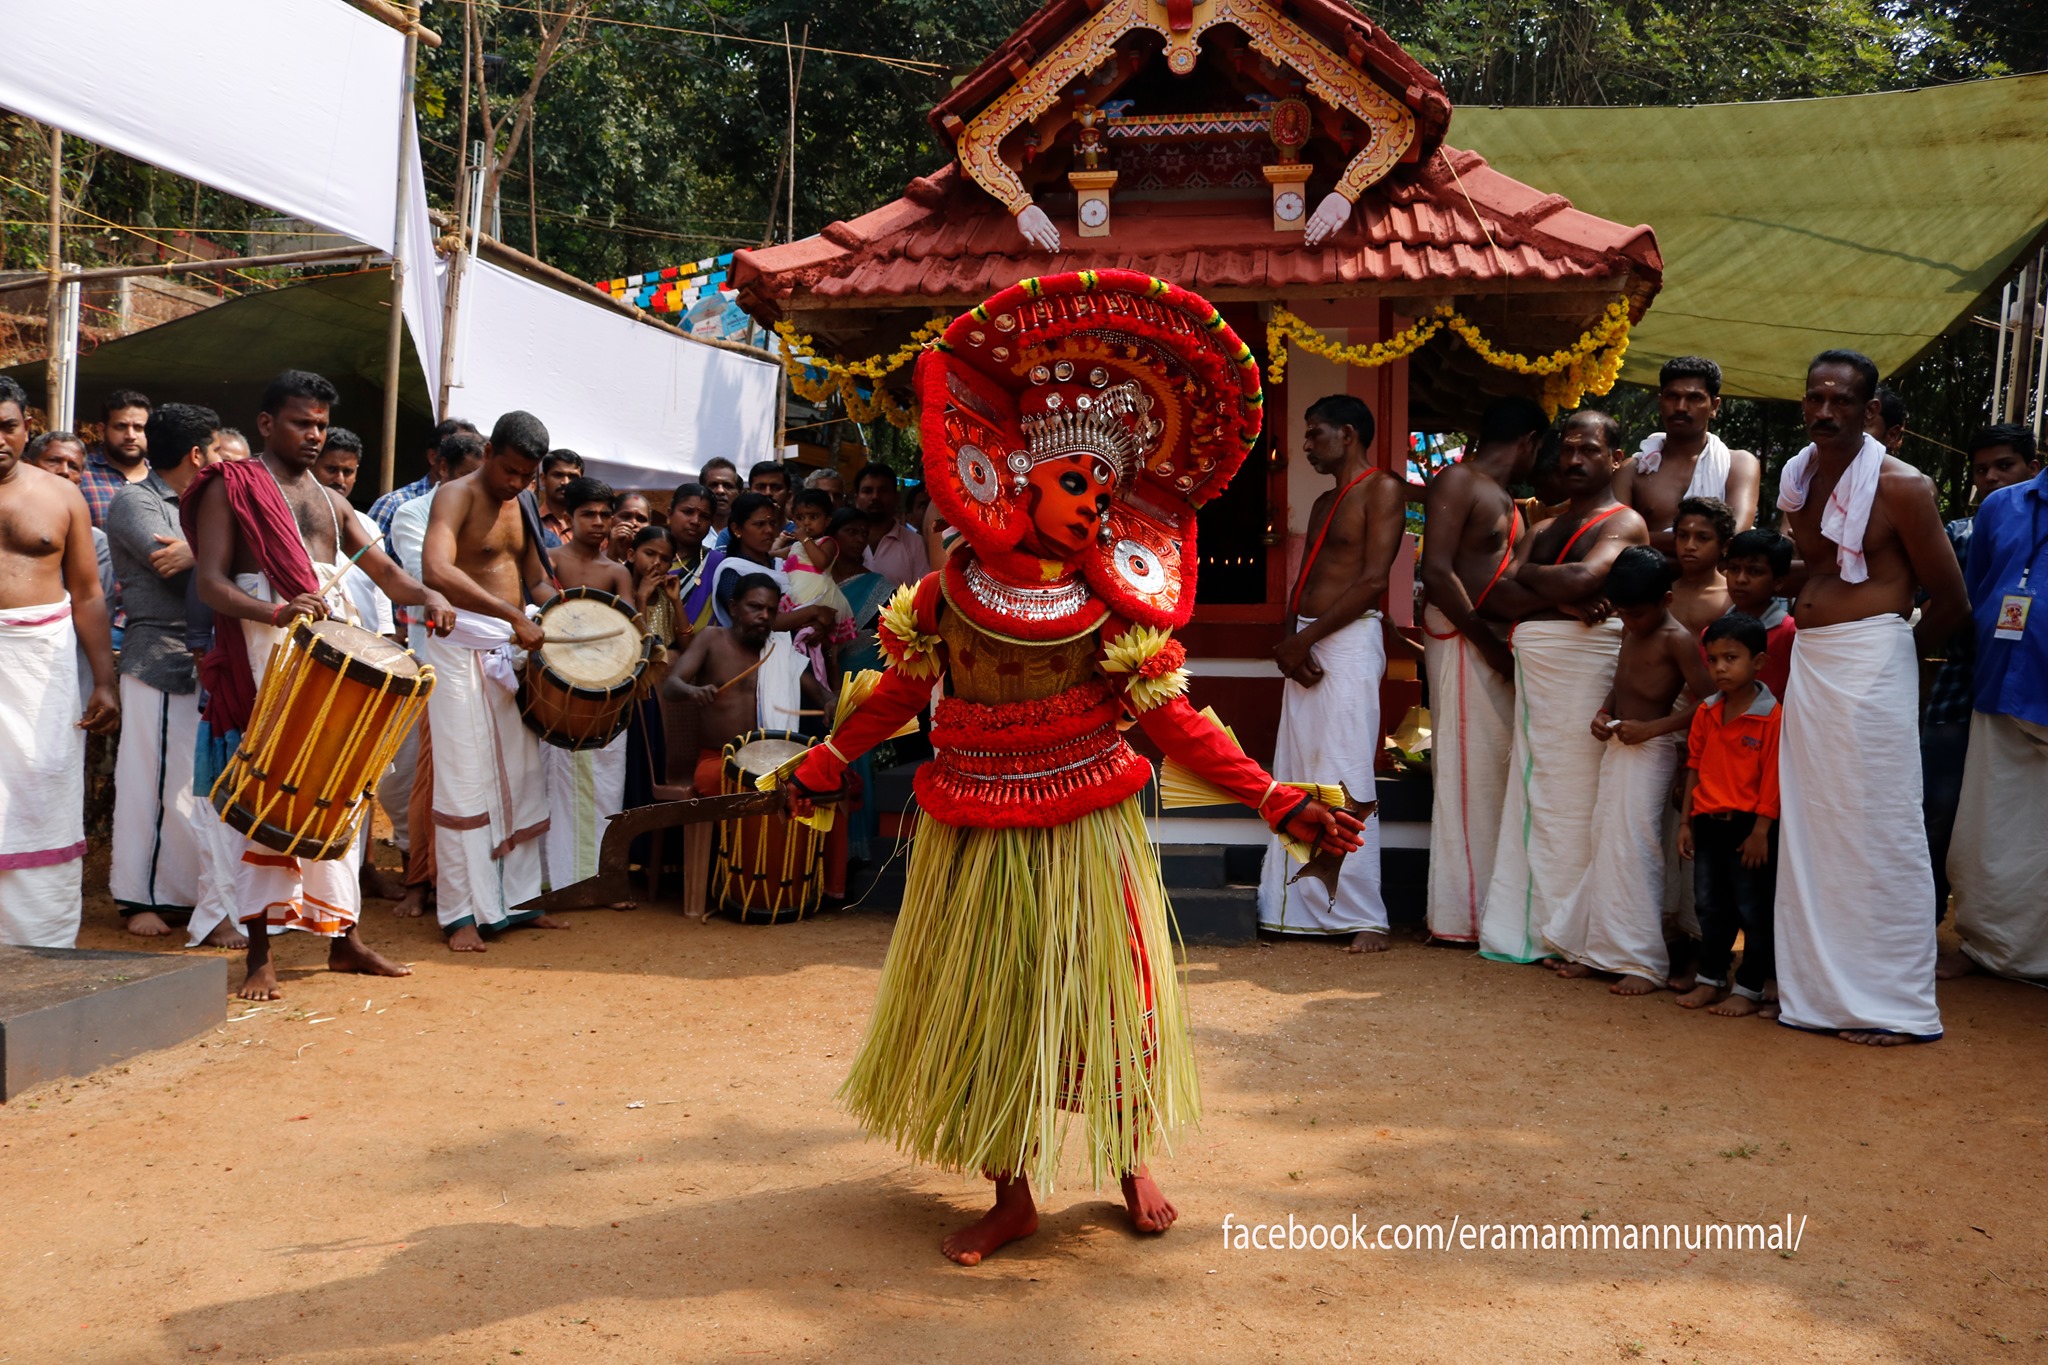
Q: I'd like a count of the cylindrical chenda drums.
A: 3